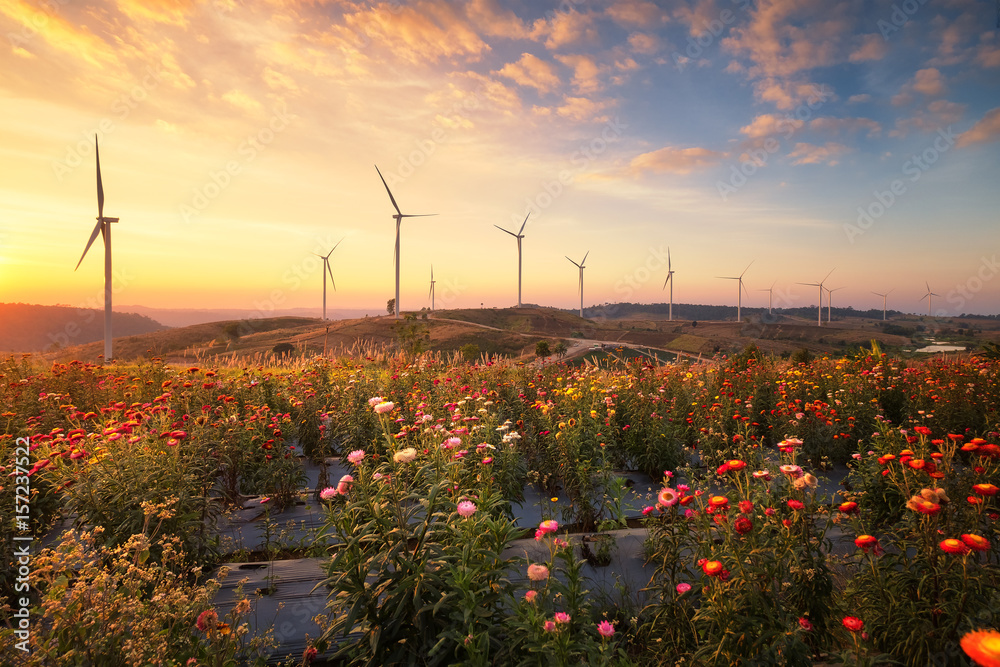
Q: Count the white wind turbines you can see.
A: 13